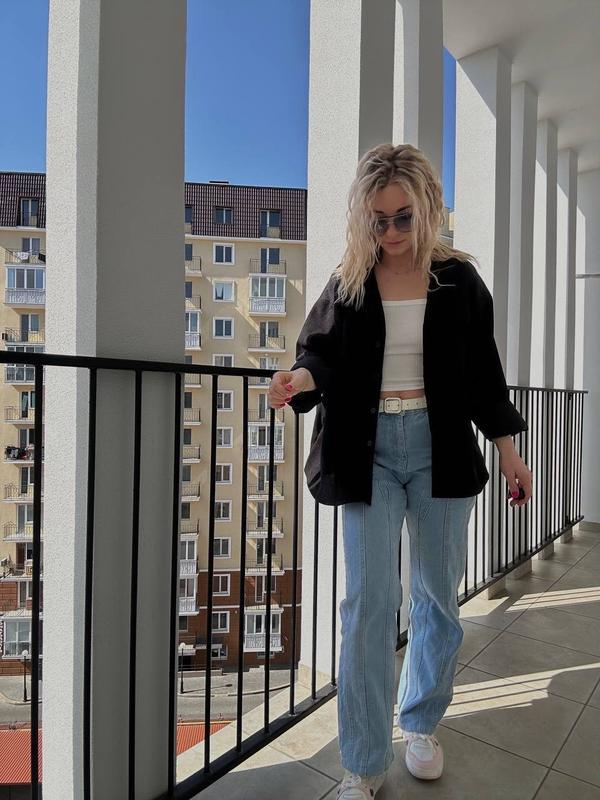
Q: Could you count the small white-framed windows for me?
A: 11